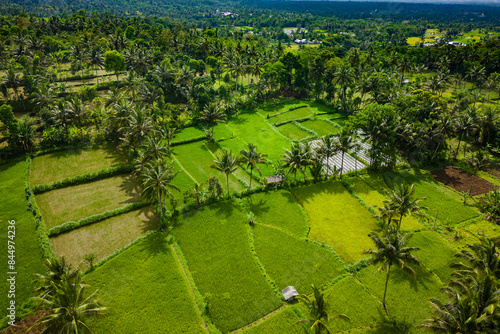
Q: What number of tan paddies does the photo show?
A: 3